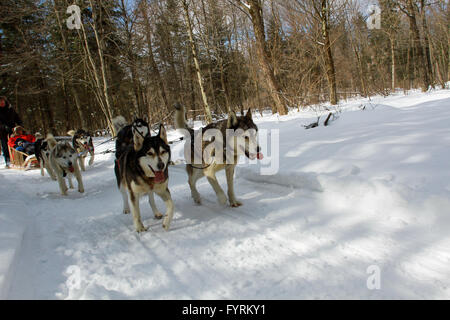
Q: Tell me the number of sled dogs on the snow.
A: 6